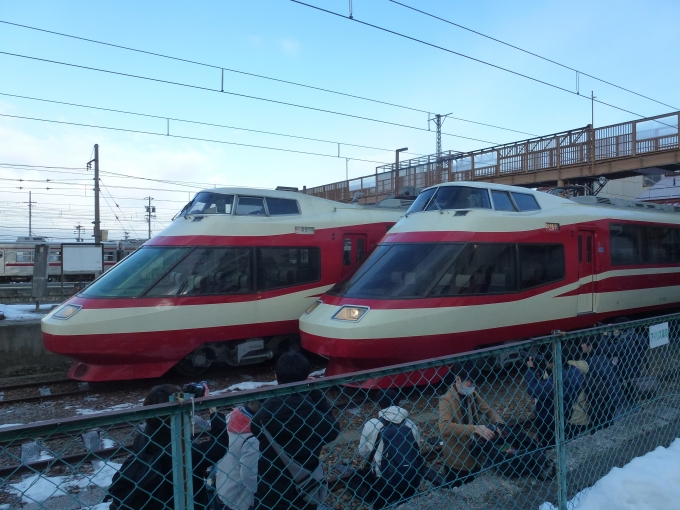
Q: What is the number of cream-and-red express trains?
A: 2